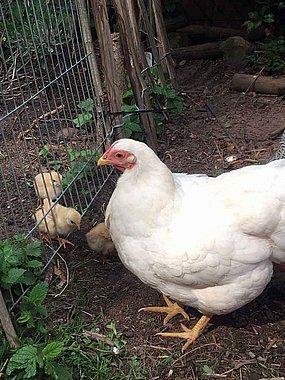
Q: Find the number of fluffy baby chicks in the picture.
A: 3